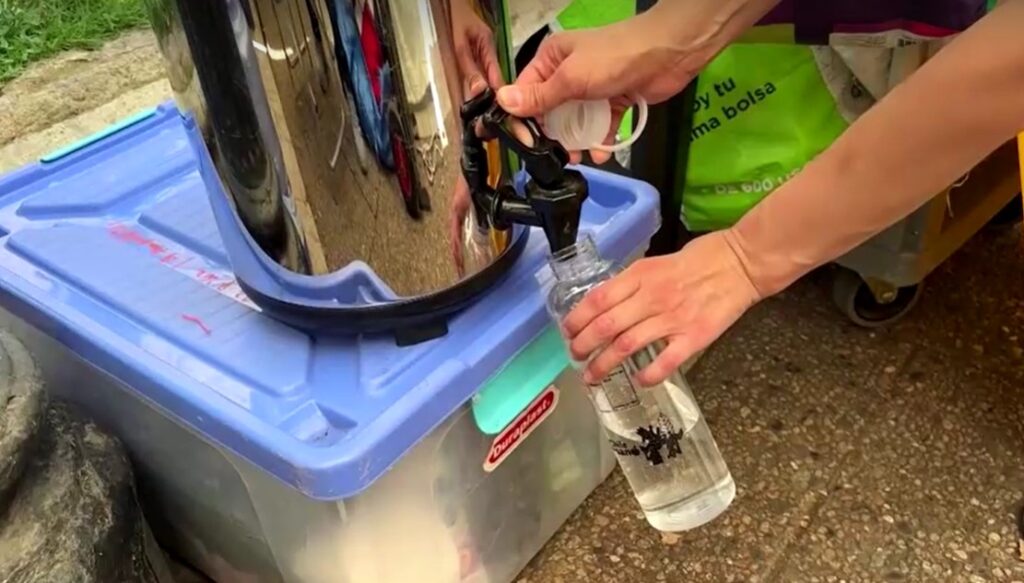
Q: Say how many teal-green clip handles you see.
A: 2